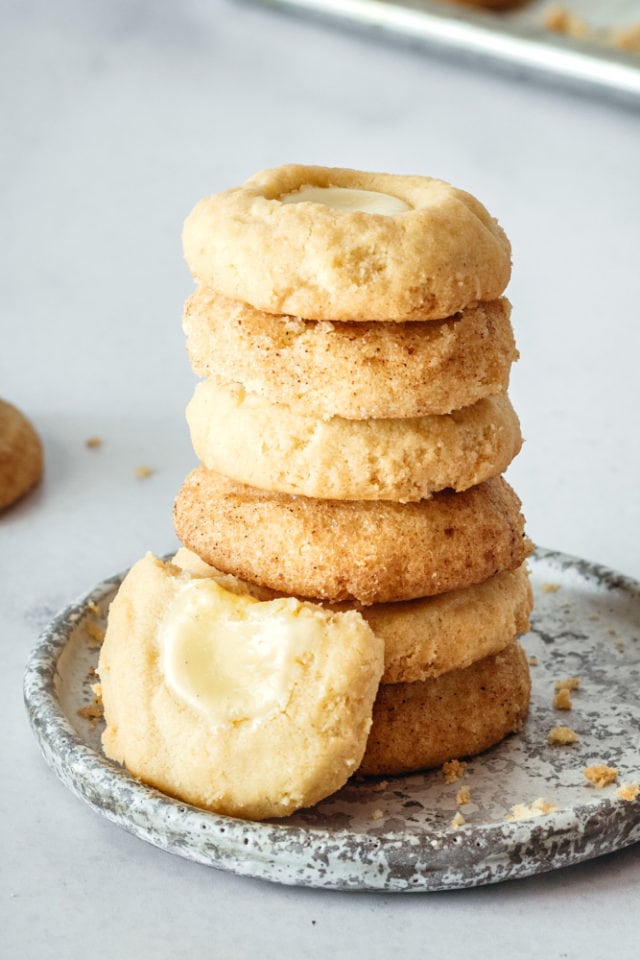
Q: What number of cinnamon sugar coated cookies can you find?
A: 3